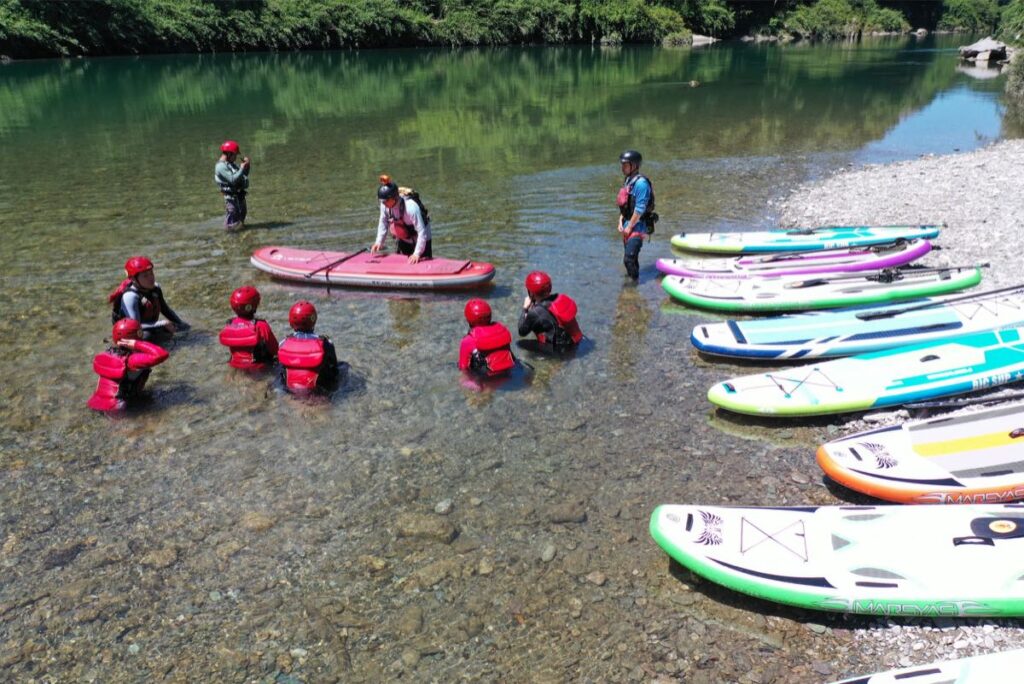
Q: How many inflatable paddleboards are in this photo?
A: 9